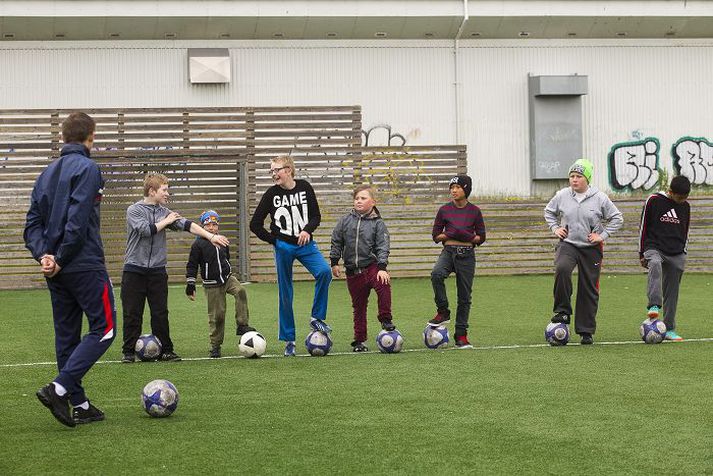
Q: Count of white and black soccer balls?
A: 1